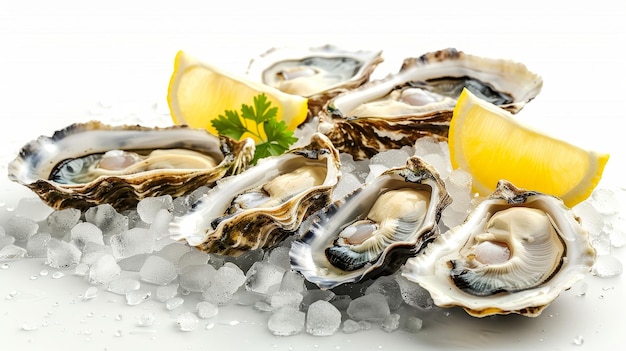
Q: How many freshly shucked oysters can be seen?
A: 6